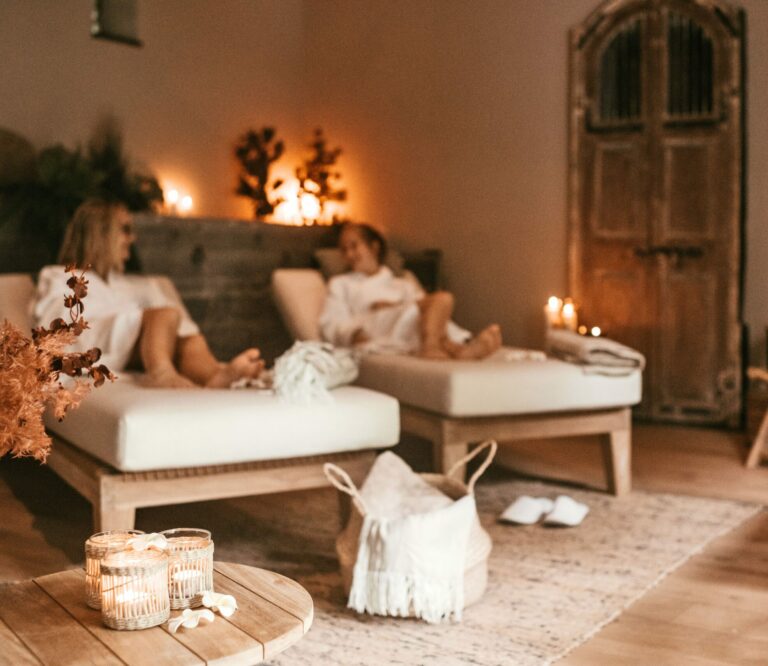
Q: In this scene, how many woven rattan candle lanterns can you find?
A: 3